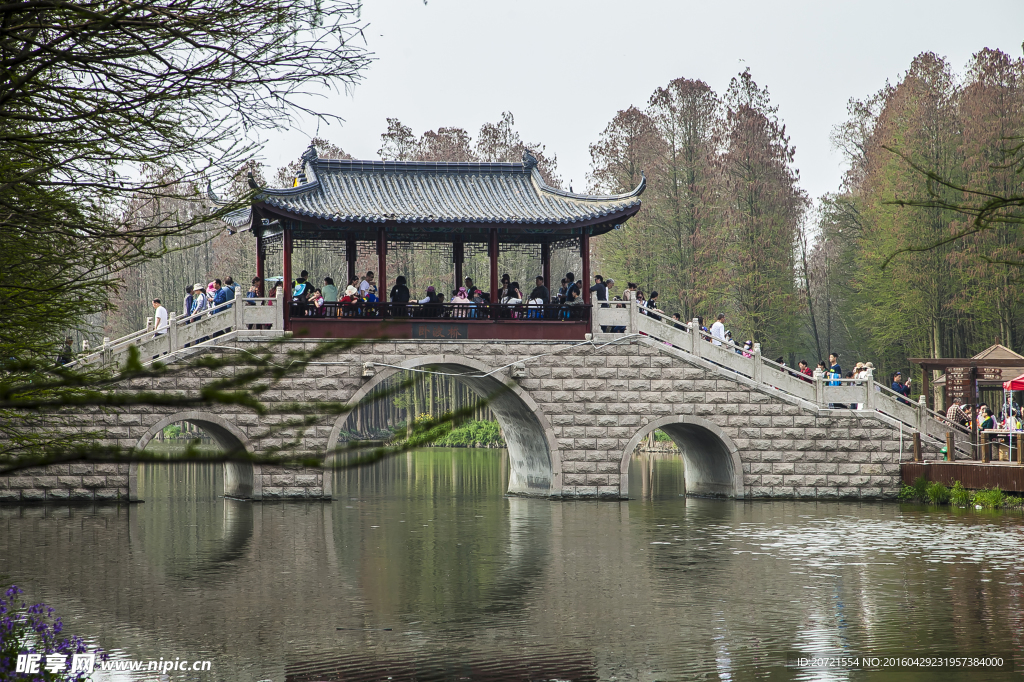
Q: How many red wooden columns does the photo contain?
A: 8